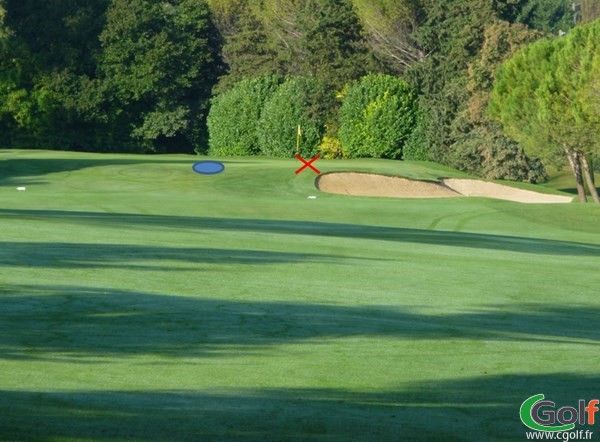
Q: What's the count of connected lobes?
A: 2